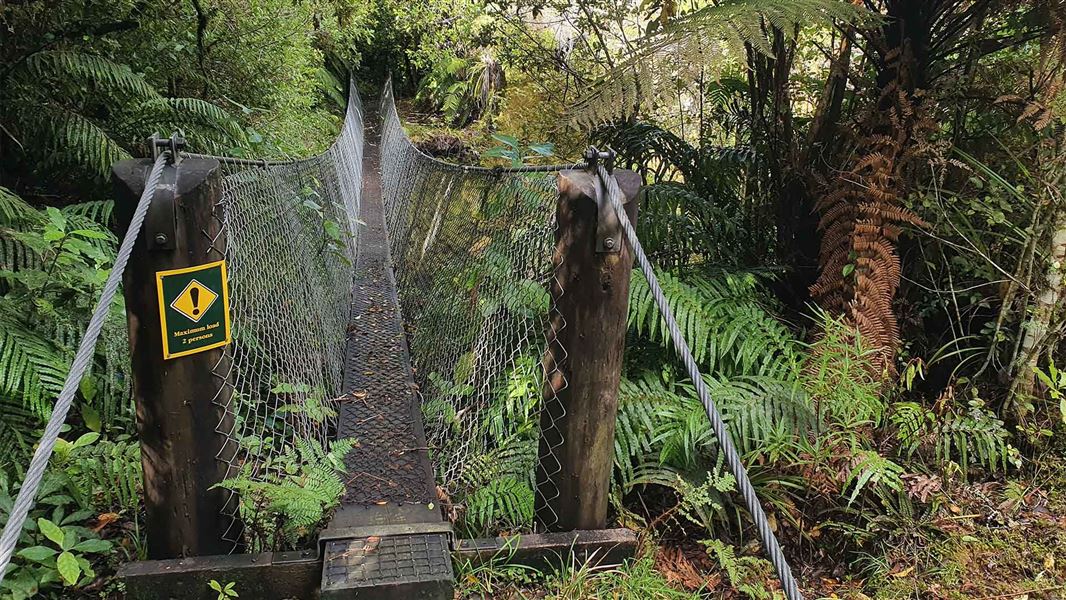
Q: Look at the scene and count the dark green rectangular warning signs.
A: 1